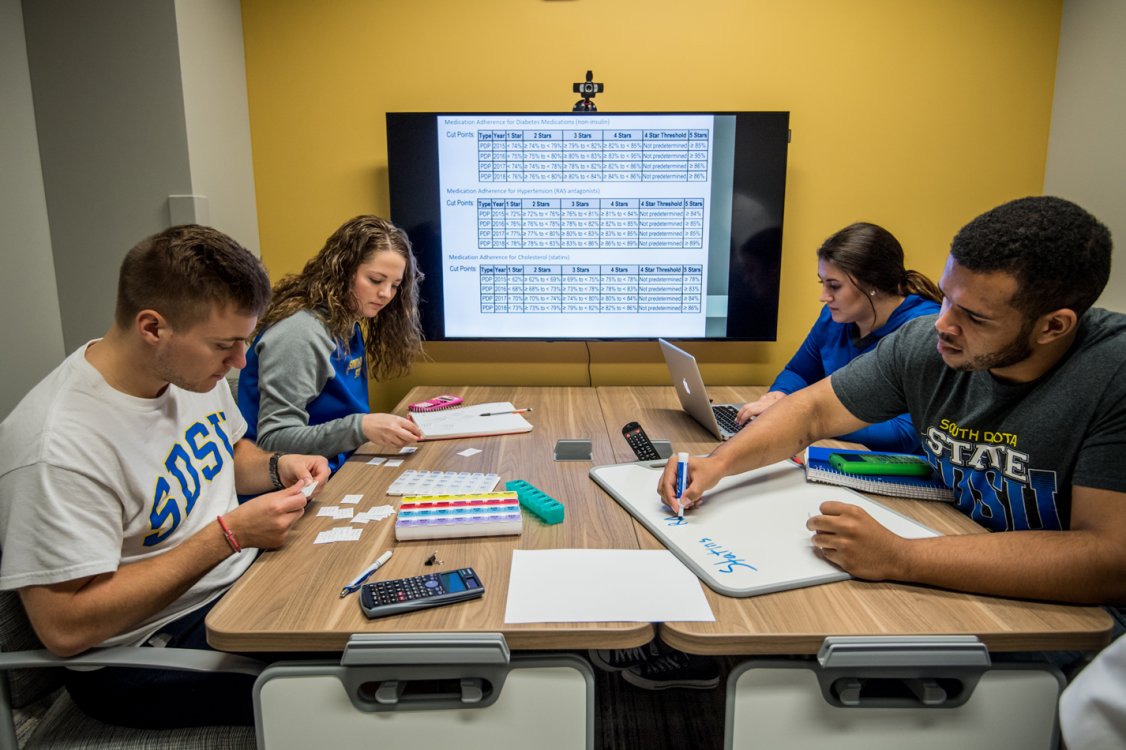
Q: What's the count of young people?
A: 4